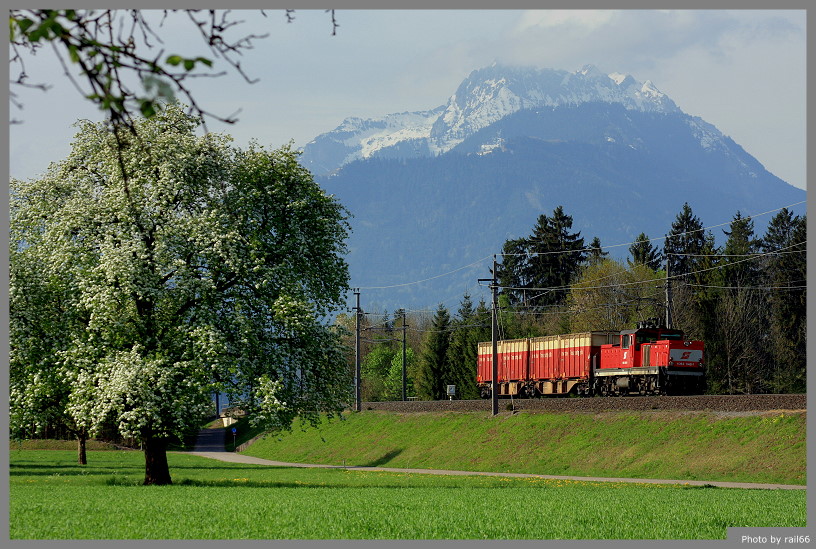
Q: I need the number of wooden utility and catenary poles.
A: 4